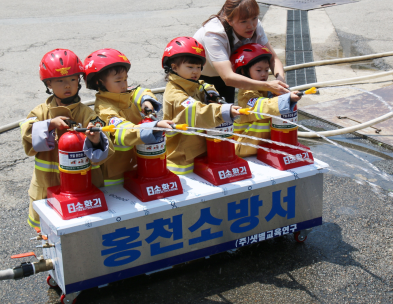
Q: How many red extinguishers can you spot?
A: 4